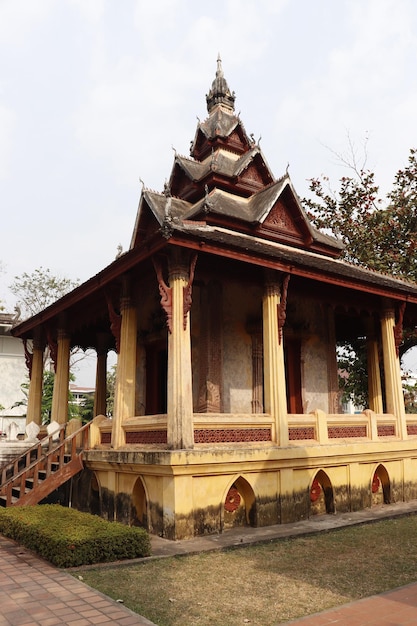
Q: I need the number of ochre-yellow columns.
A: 8